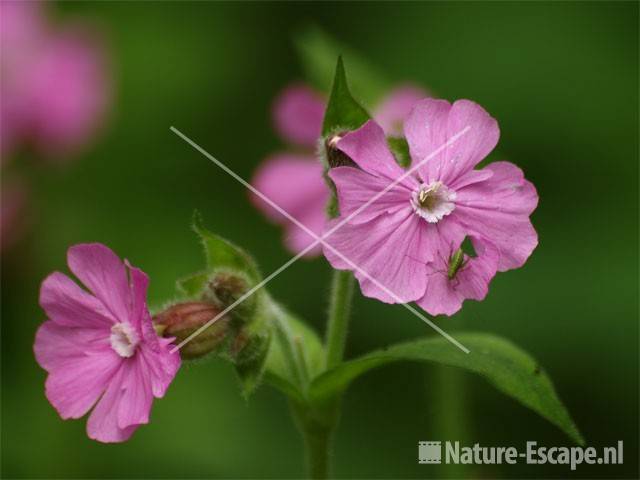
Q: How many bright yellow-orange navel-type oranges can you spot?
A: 0